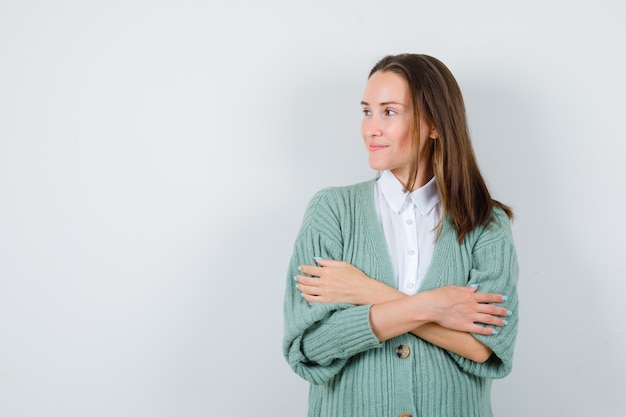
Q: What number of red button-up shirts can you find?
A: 0